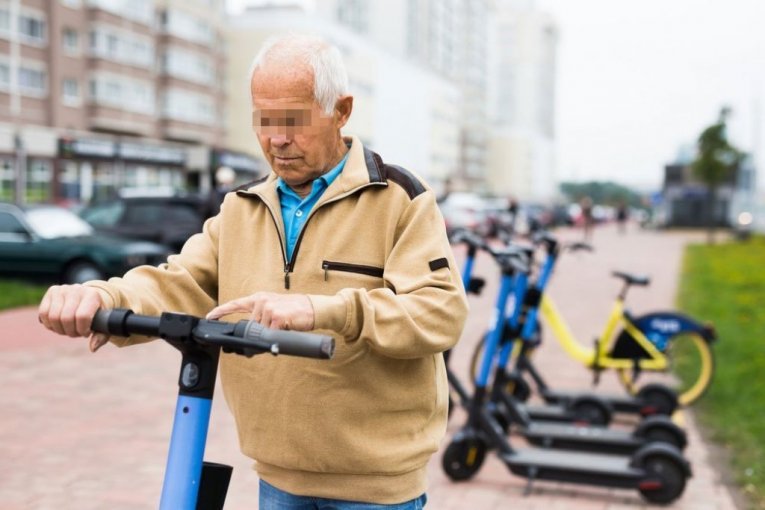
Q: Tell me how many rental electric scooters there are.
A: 5